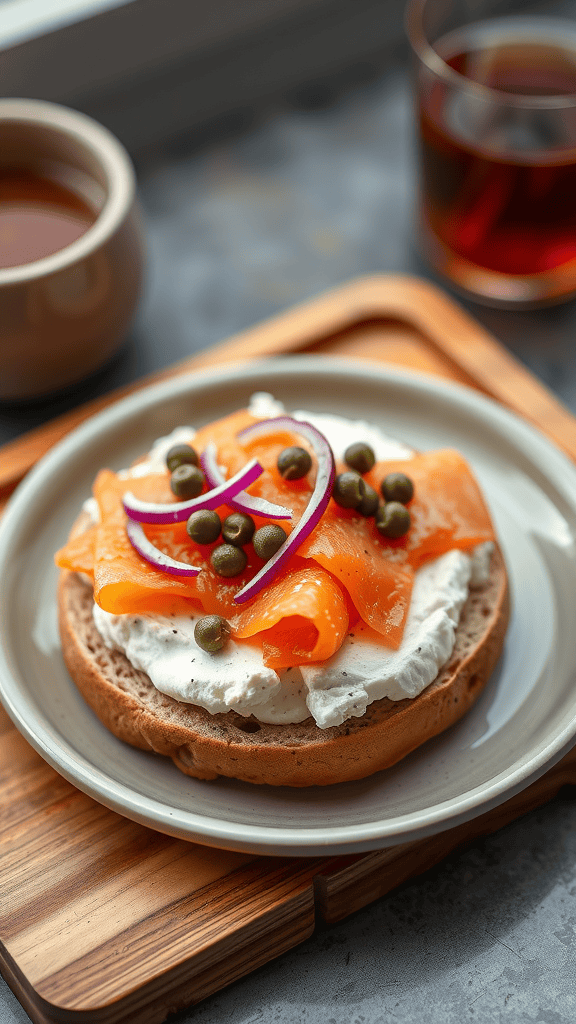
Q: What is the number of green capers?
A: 13